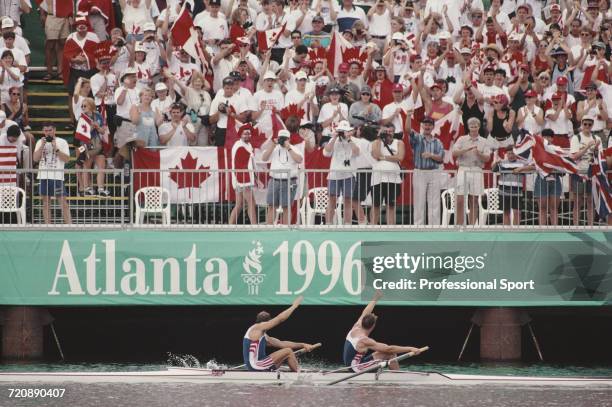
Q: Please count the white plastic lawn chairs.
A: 5